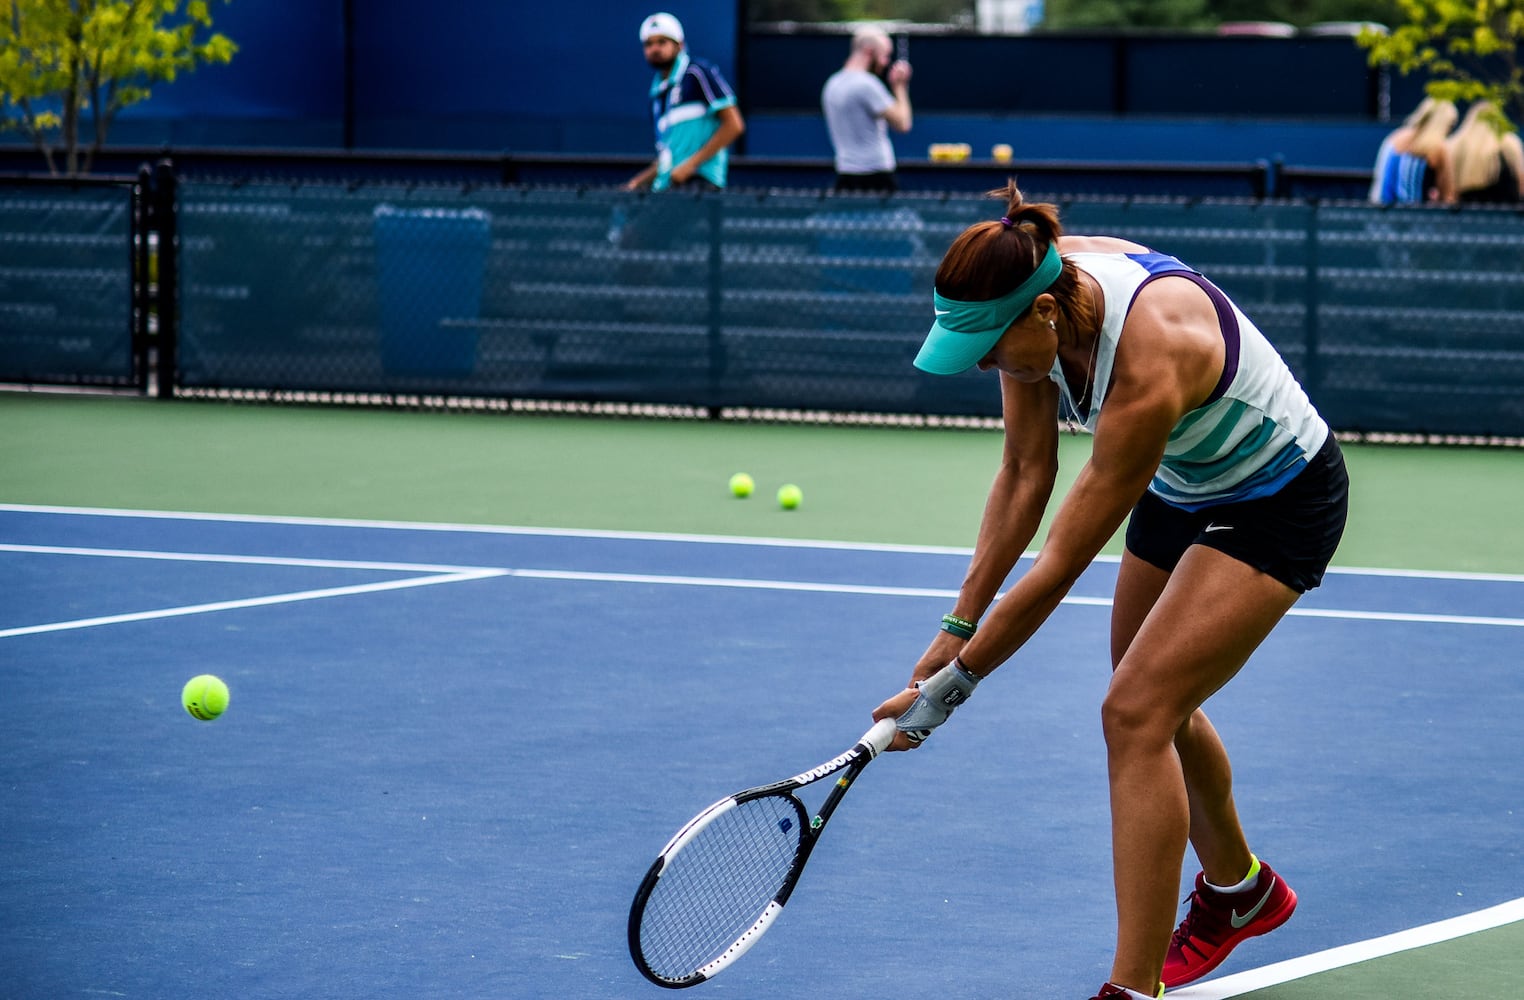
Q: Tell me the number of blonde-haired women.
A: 2